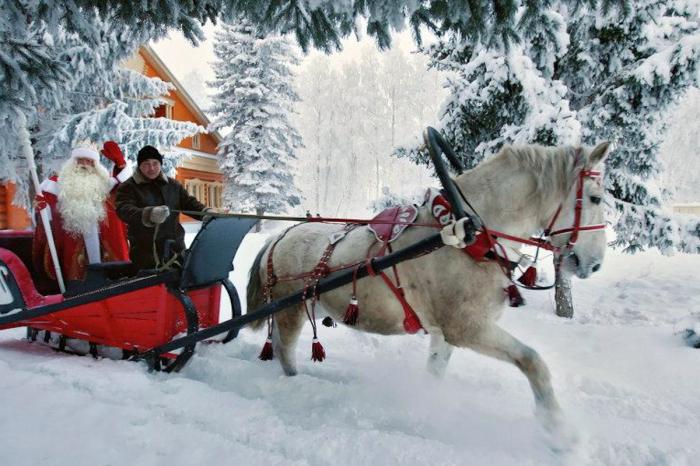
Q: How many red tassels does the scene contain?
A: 5